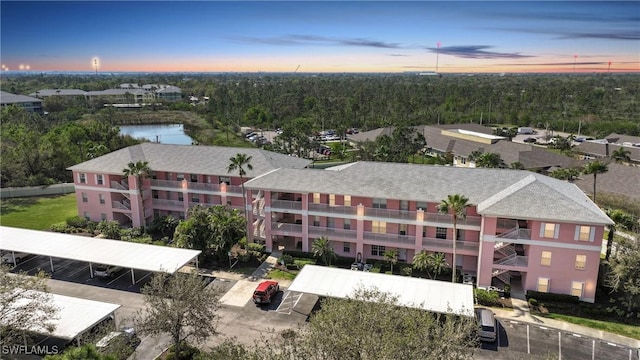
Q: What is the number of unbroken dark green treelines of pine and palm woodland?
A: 1